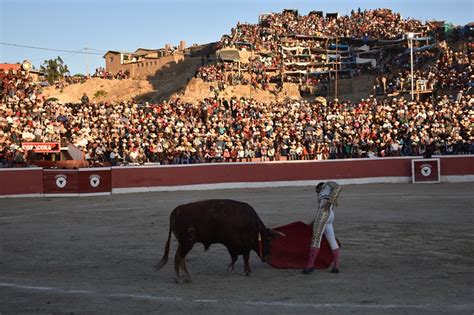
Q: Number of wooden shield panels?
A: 3